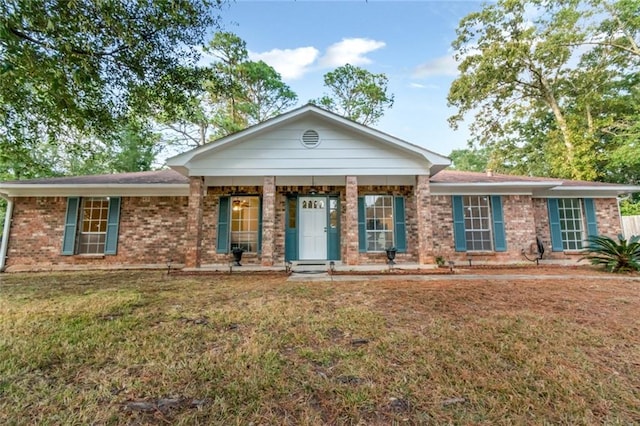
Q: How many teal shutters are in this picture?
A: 10